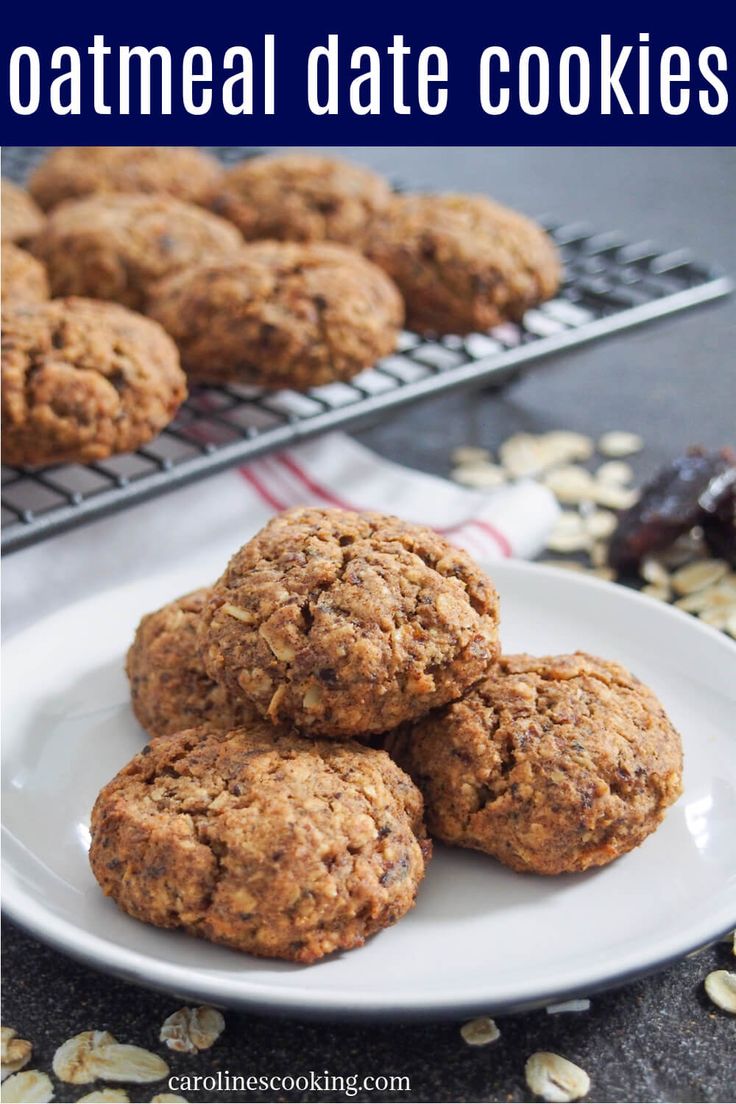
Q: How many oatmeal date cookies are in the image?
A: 12